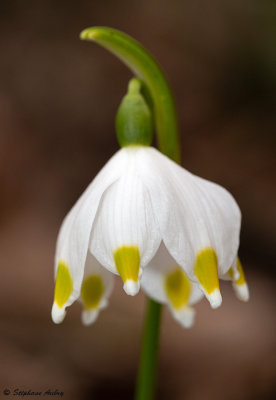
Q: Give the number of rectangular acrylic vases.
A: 0